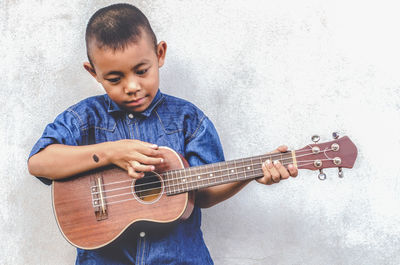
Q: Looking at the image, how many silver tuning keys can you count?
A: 4